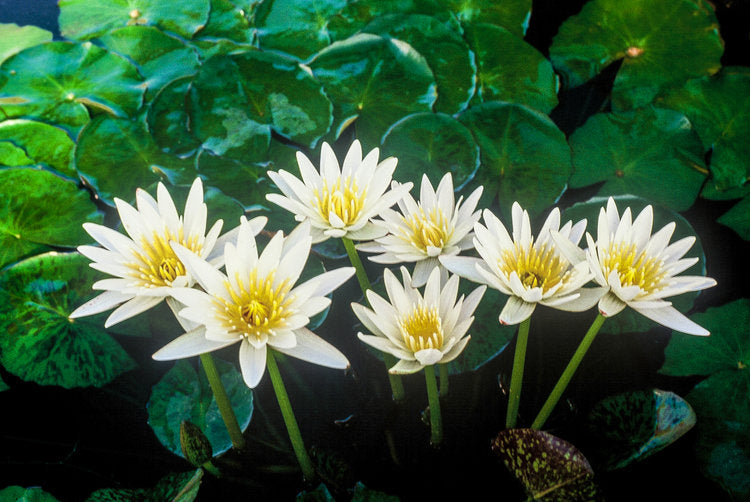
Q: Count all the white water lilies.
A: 7